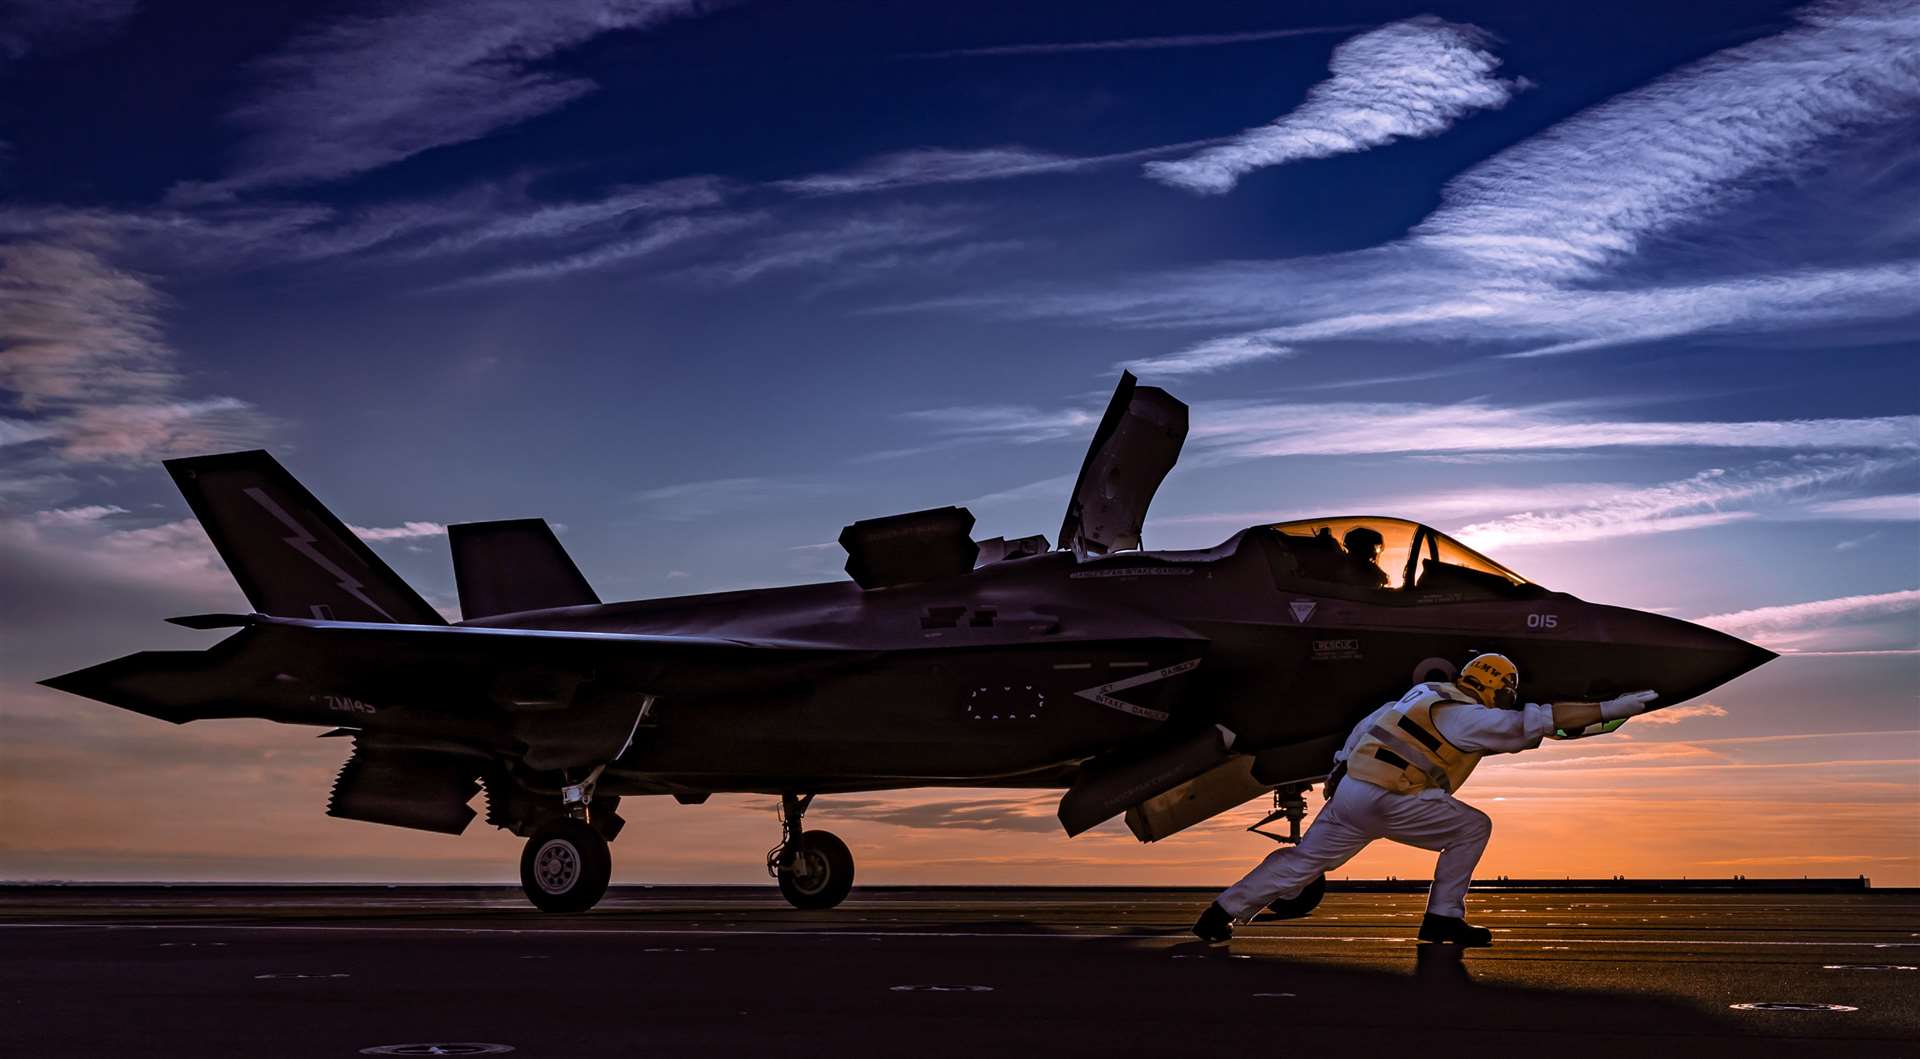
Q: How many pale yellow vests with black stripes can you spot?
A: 1